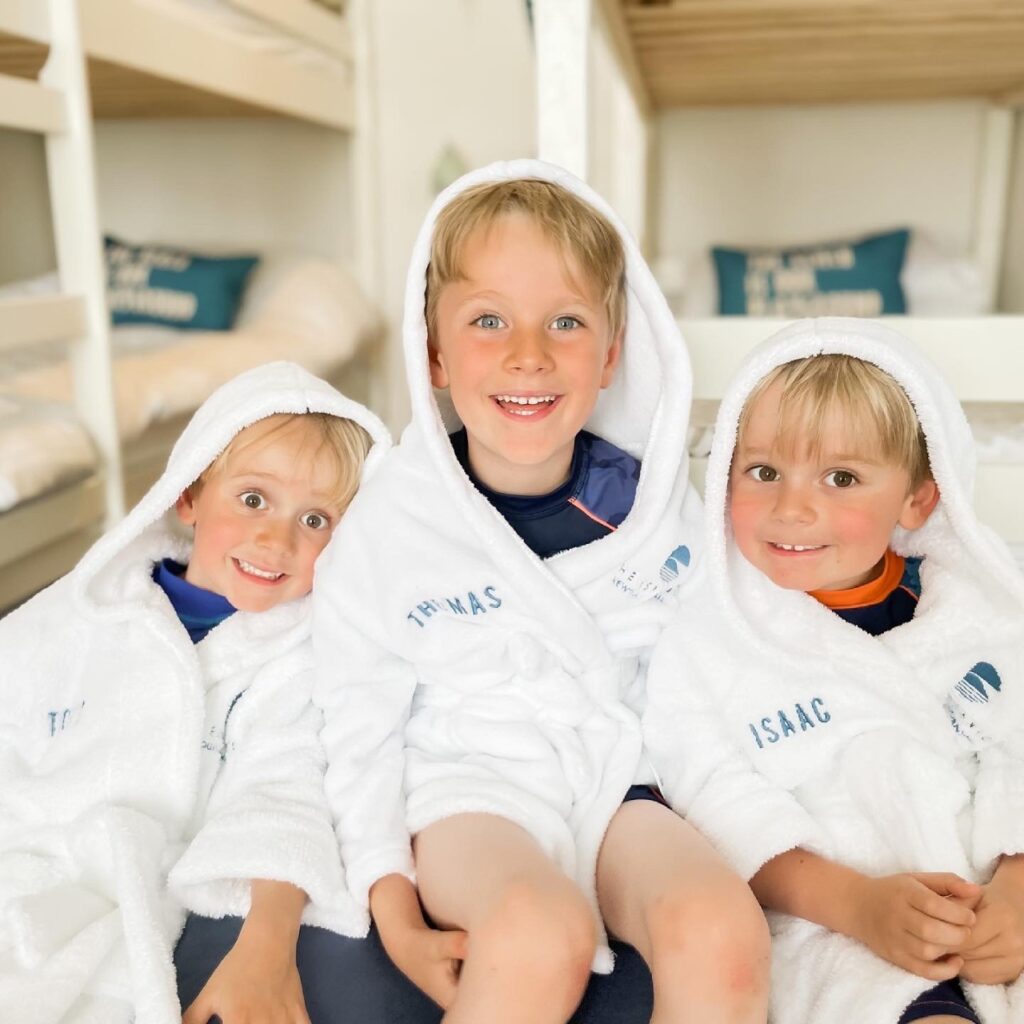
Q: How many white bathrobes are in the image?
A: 3